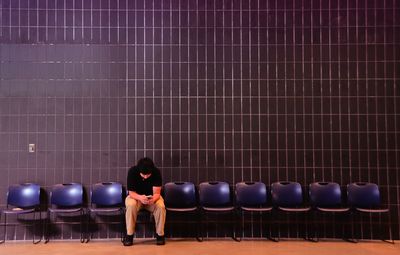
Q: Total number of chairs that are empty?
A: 9